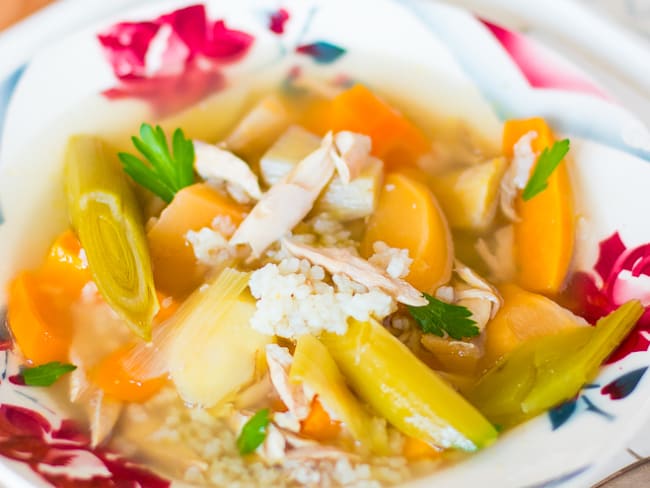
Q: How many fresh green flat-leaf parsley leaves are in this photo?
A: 5